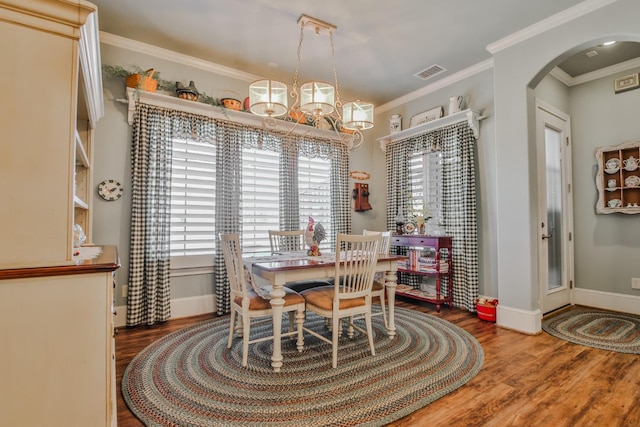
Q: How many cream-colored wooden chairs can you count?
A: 4